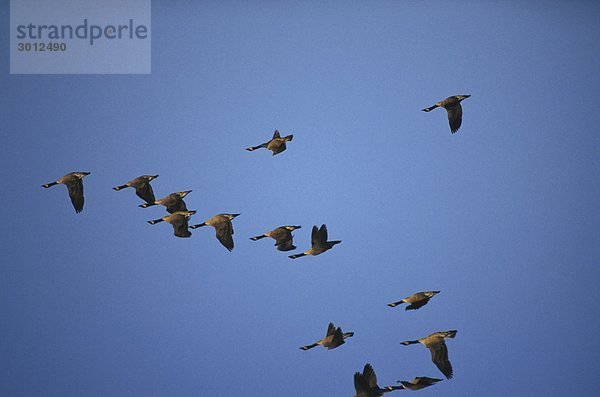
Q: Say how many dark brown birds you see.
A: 14